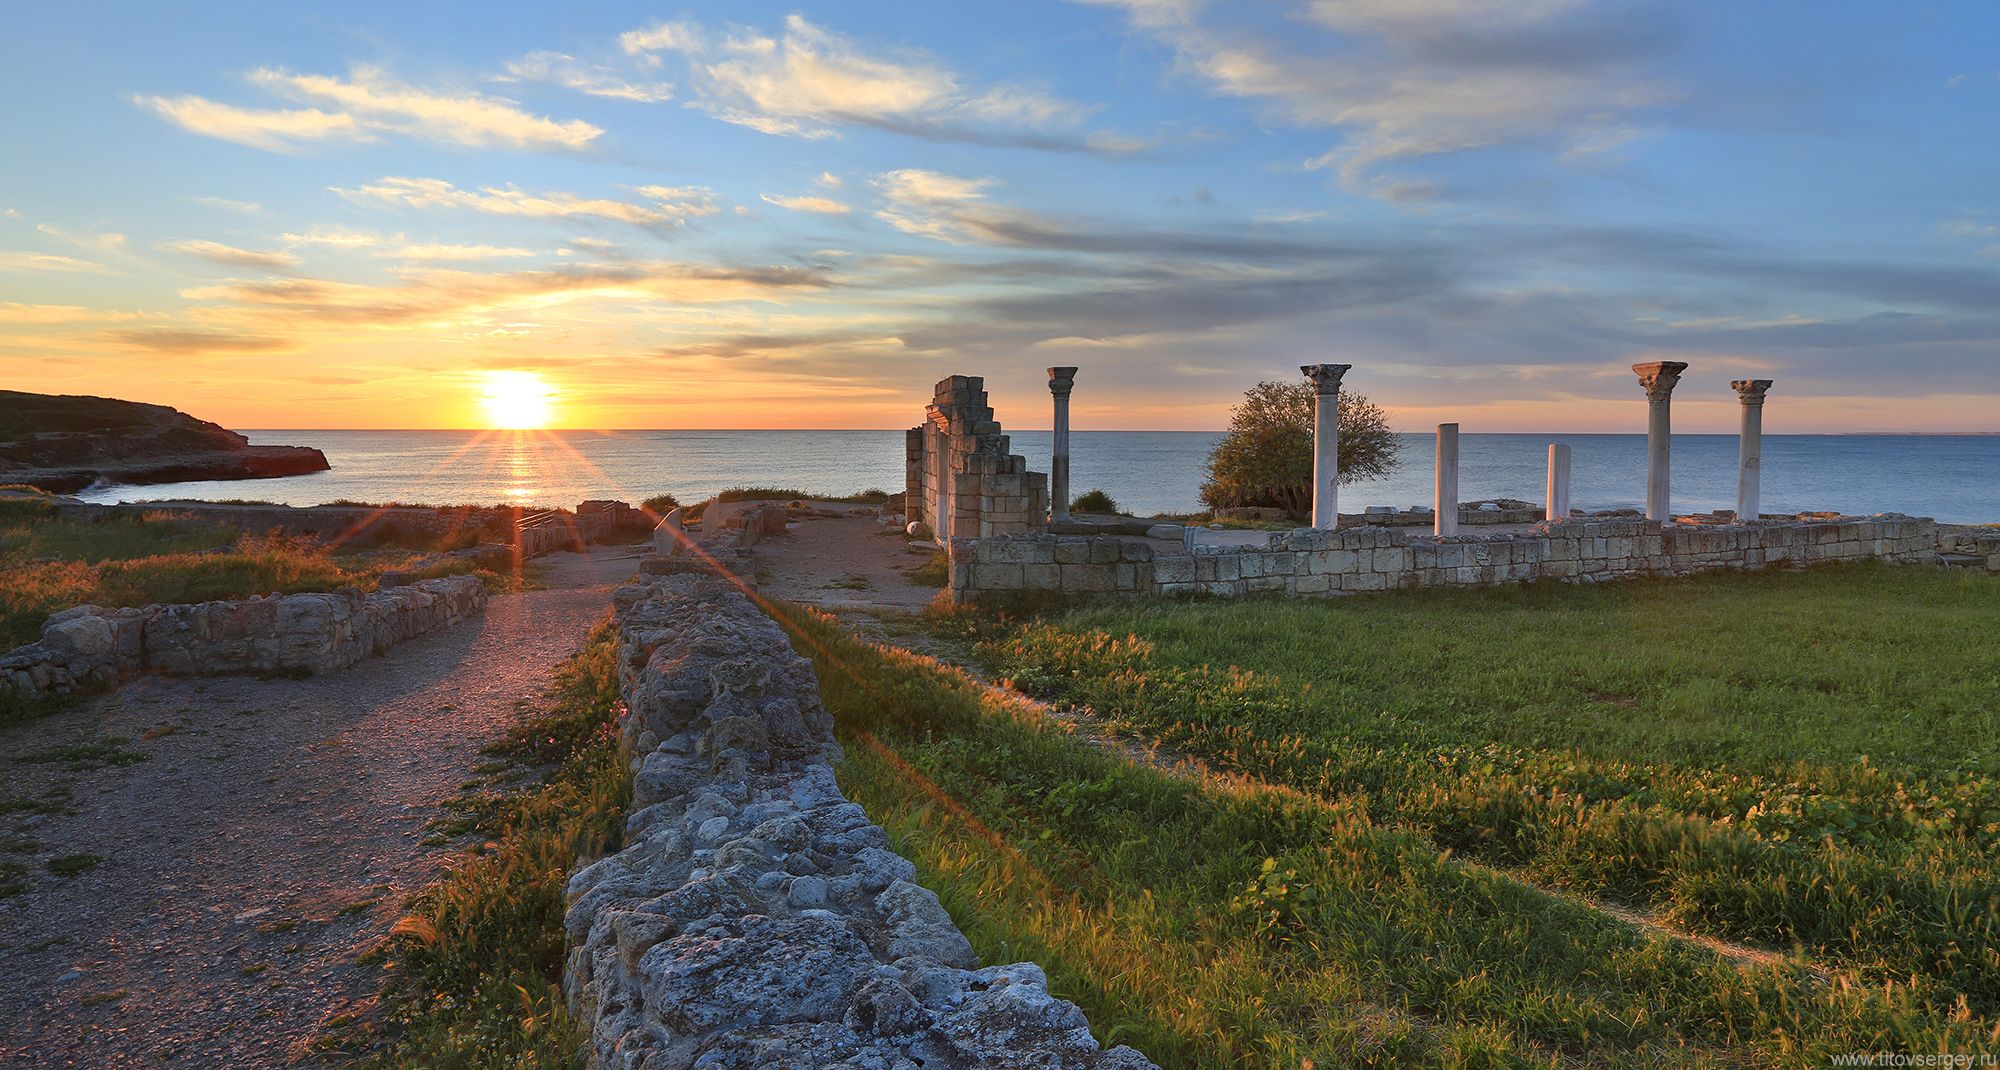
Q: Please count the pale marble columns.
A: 6